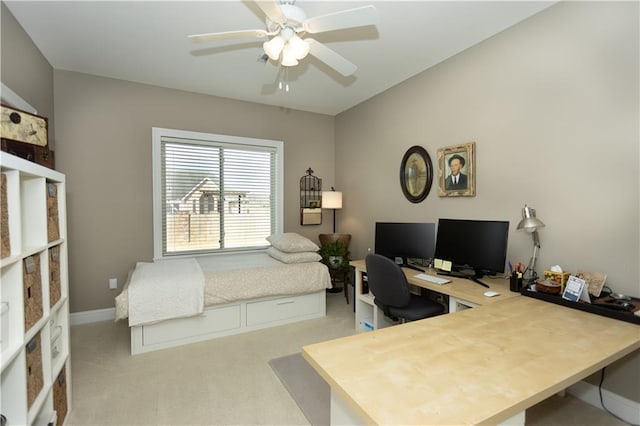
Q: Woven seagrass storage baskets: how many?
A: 6